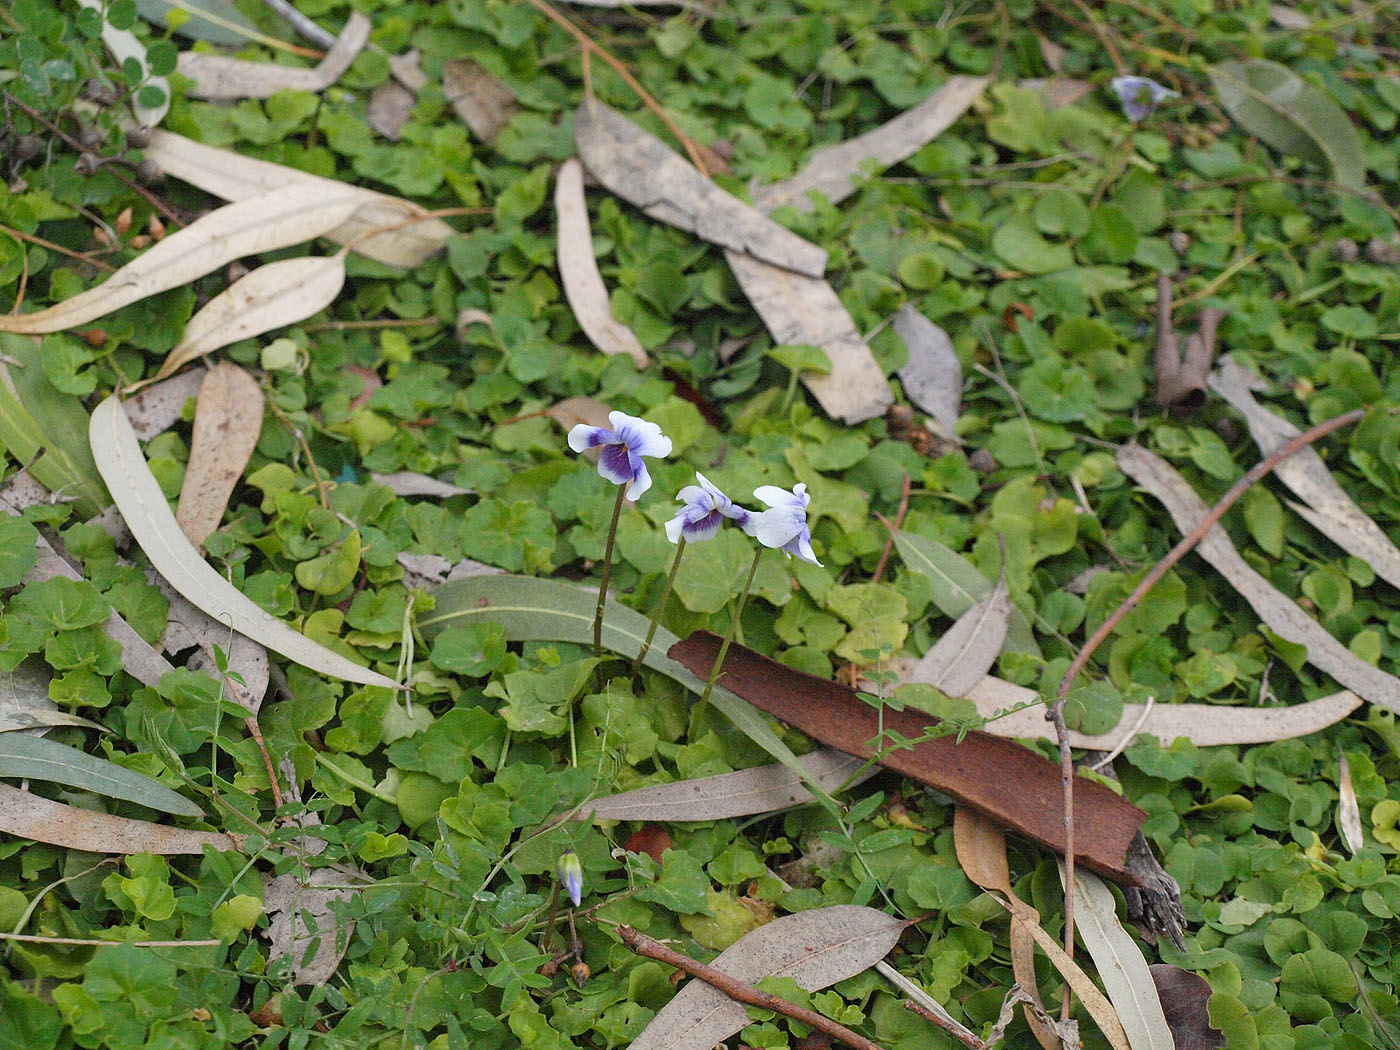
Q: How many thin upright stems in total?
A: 3